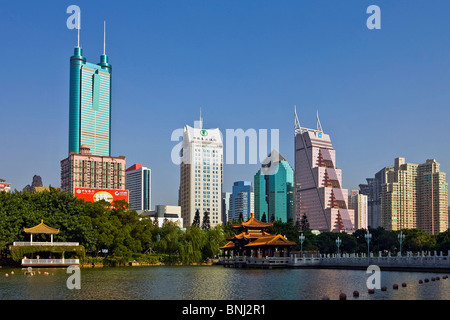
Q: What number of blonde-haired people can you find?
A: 0